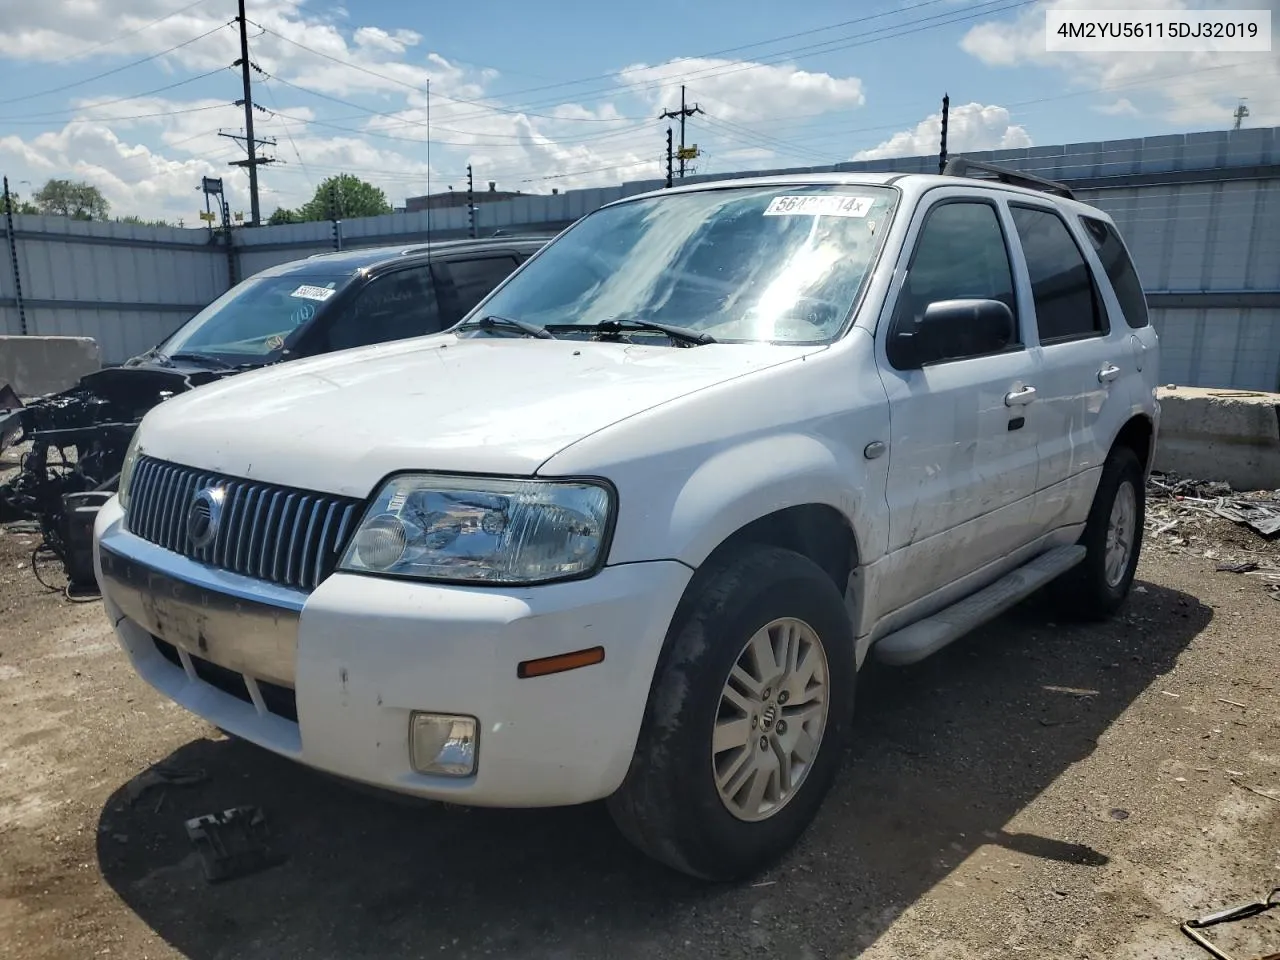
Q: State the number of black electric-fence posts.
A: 6